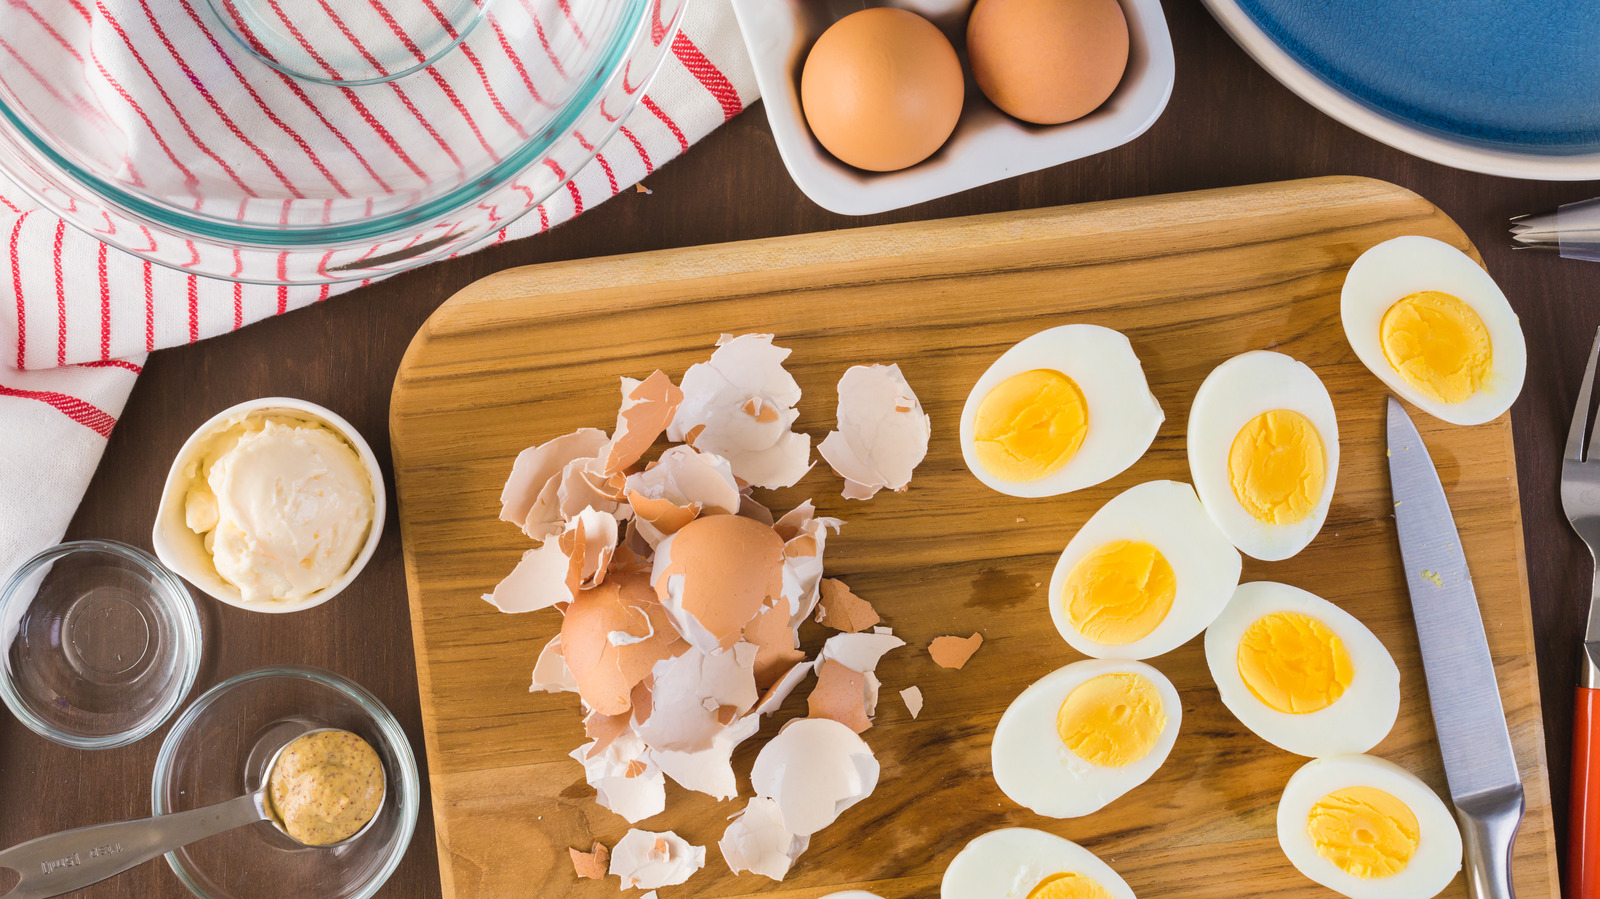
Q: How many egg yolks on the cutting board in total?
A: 8